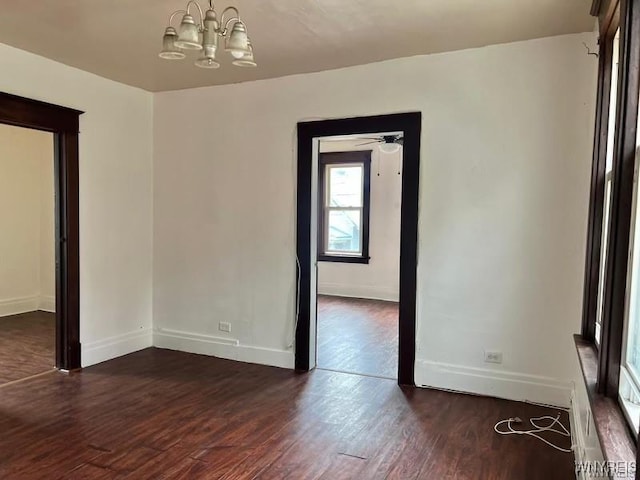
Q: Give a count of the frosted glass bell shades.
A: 5